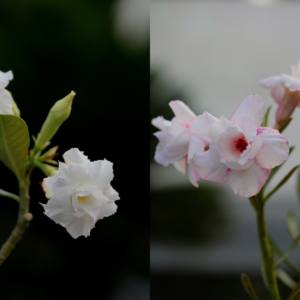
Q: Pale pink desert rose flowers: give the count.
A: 3